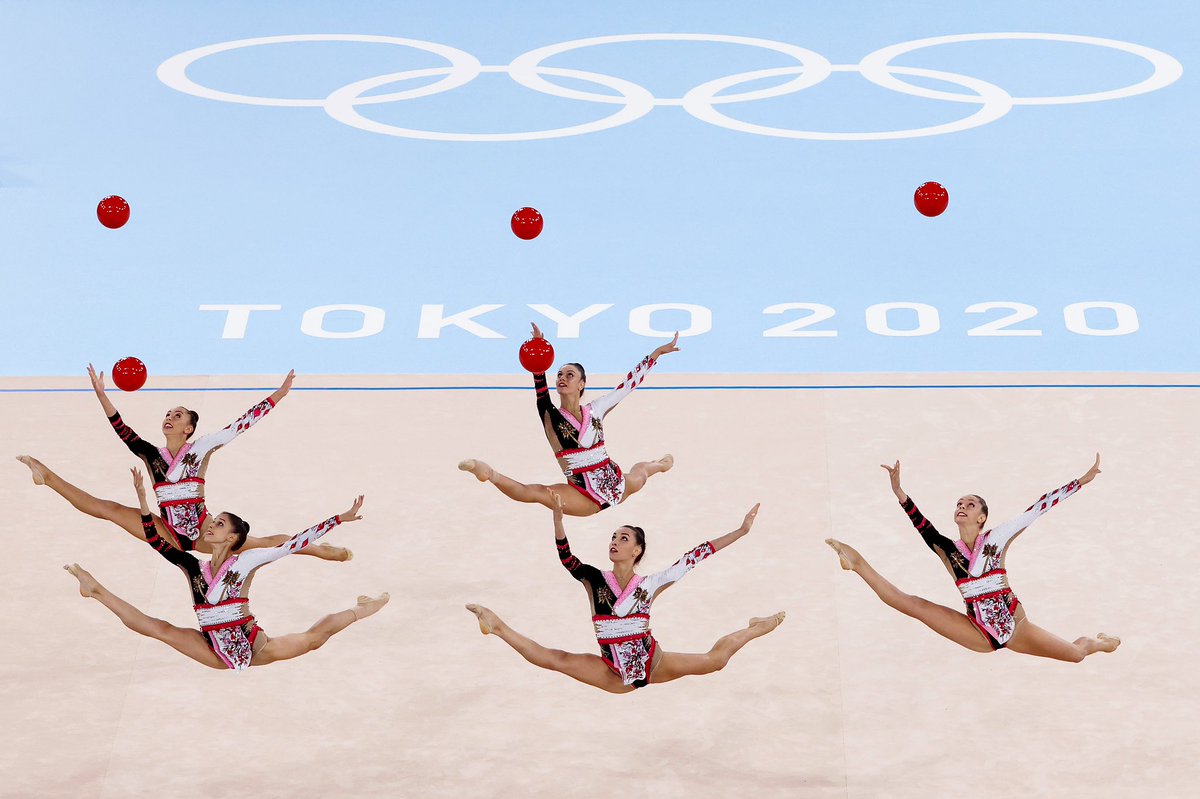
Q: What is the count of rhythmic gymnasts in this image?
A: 5